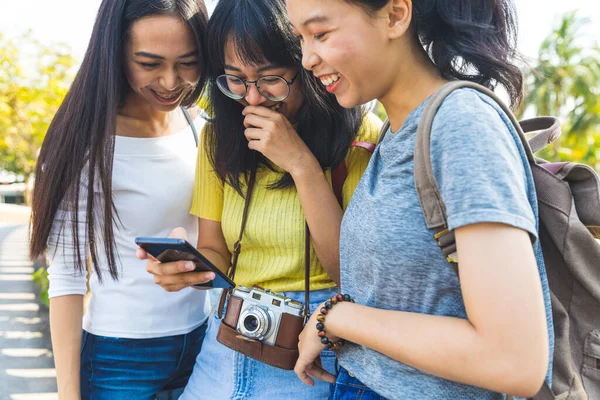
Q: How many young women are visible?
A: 3